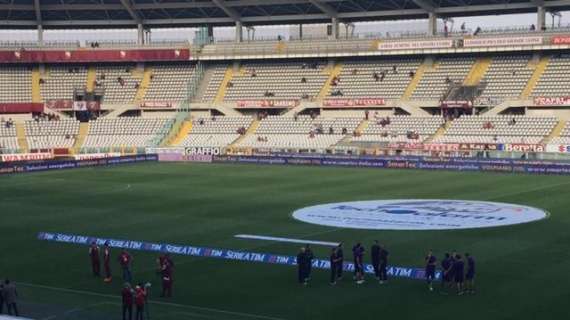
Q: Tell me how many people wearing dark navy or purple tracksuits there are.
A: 12